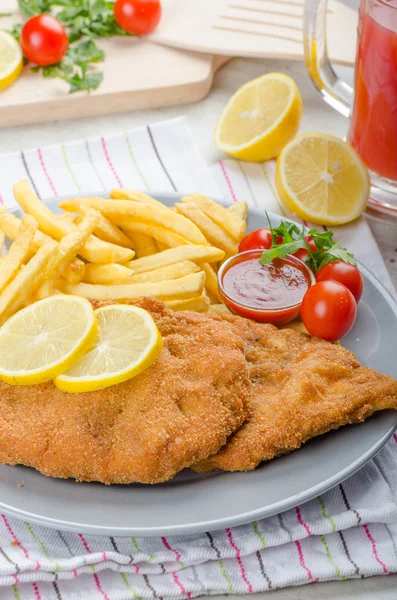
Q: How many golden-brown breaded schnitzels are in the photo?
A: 2